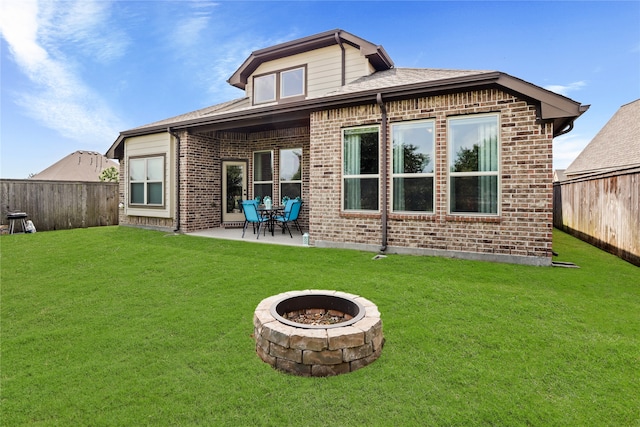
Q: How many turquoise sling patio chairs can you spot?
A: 4